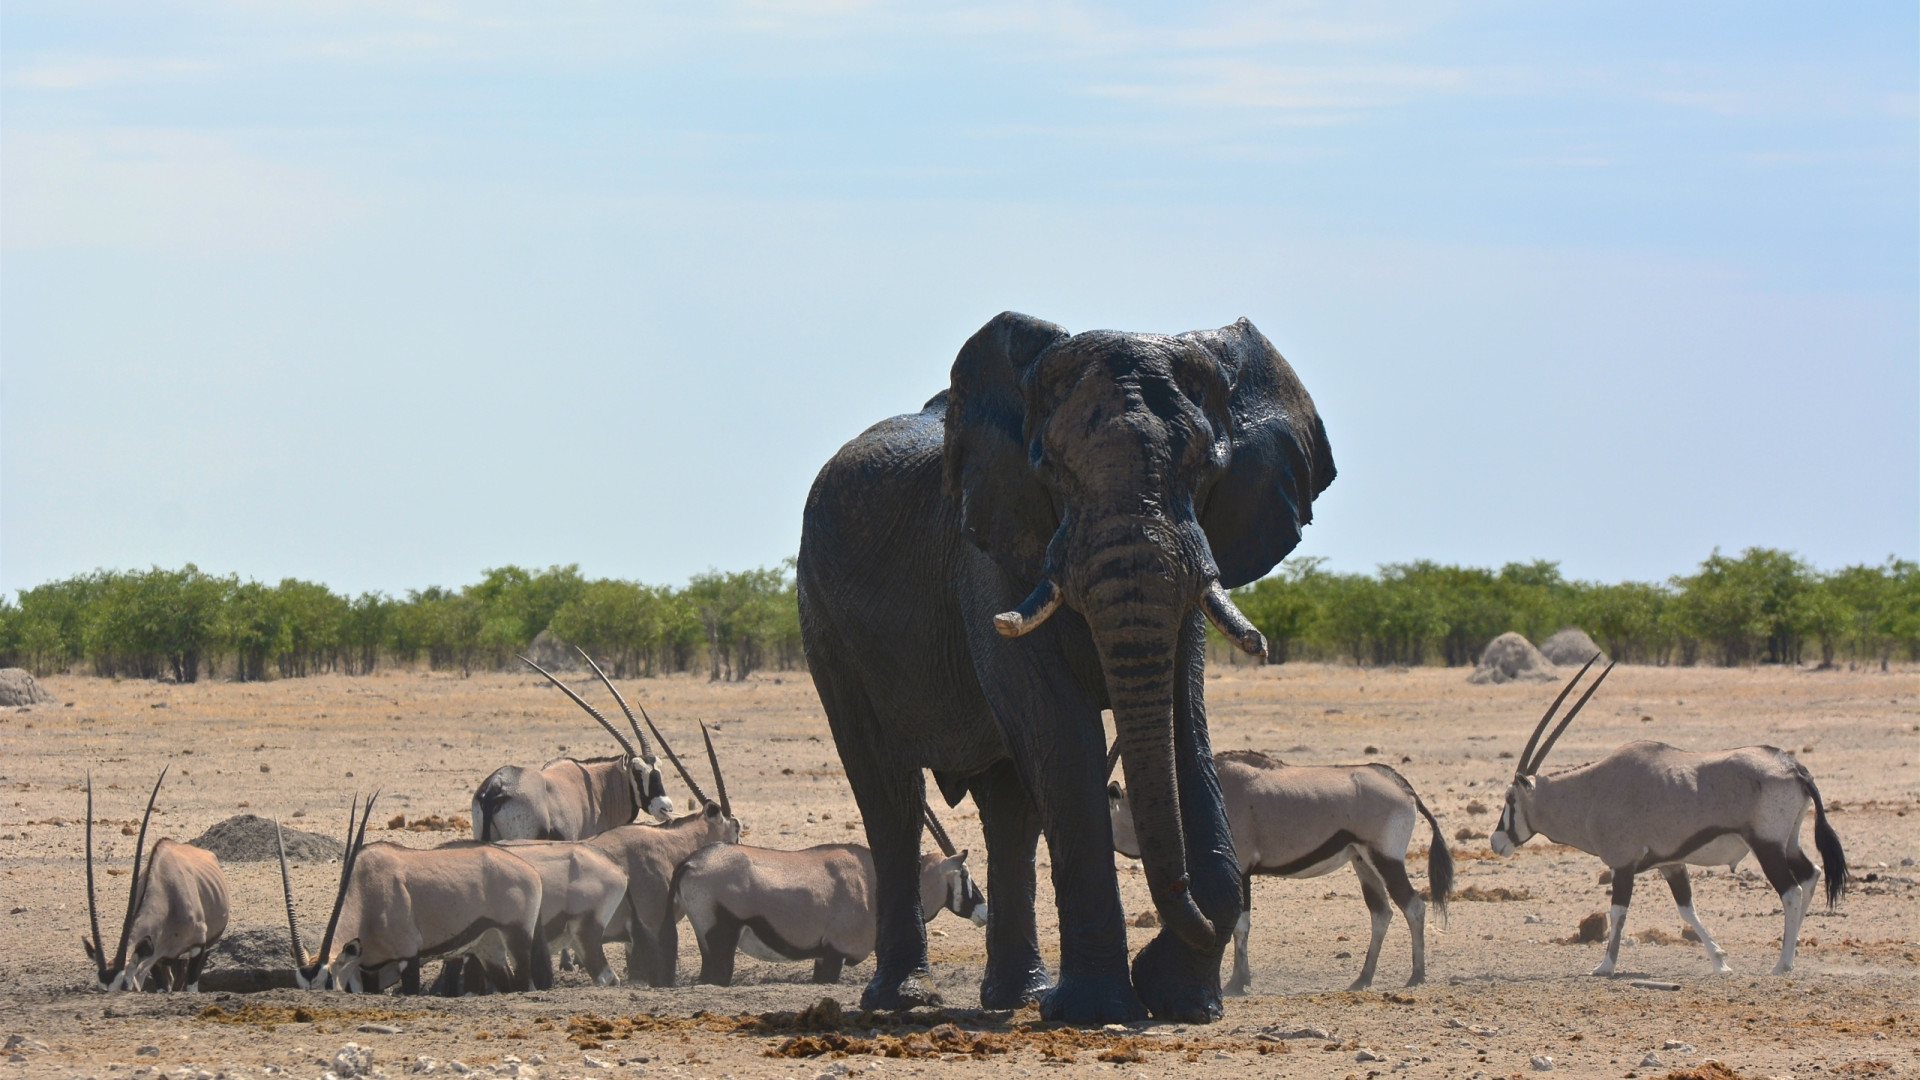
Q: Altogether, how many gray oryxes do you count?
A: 8